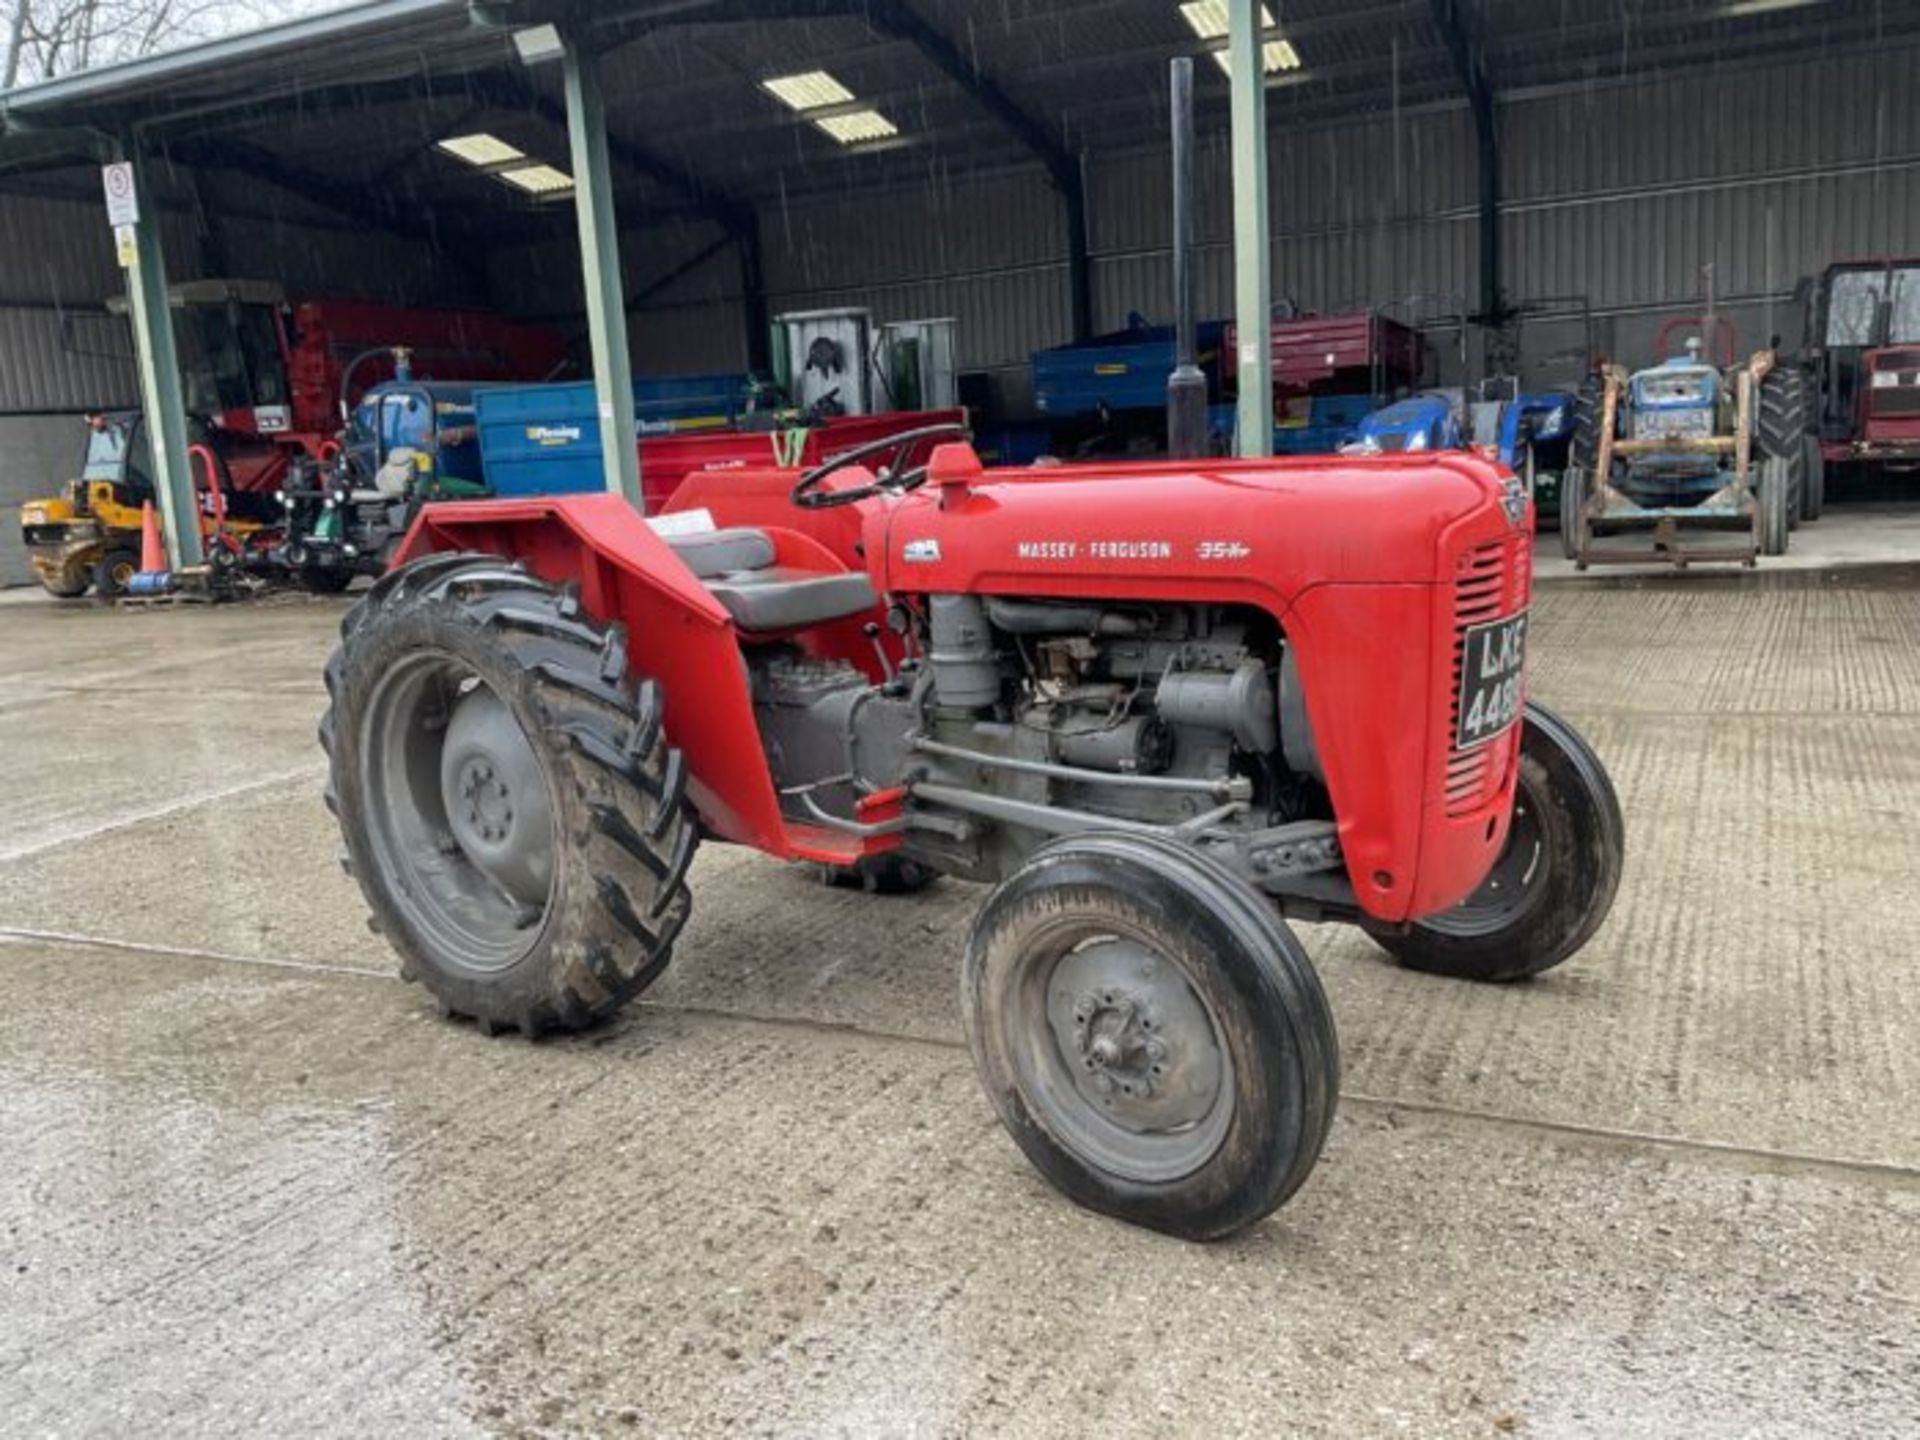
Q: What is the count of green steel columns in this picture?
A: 3